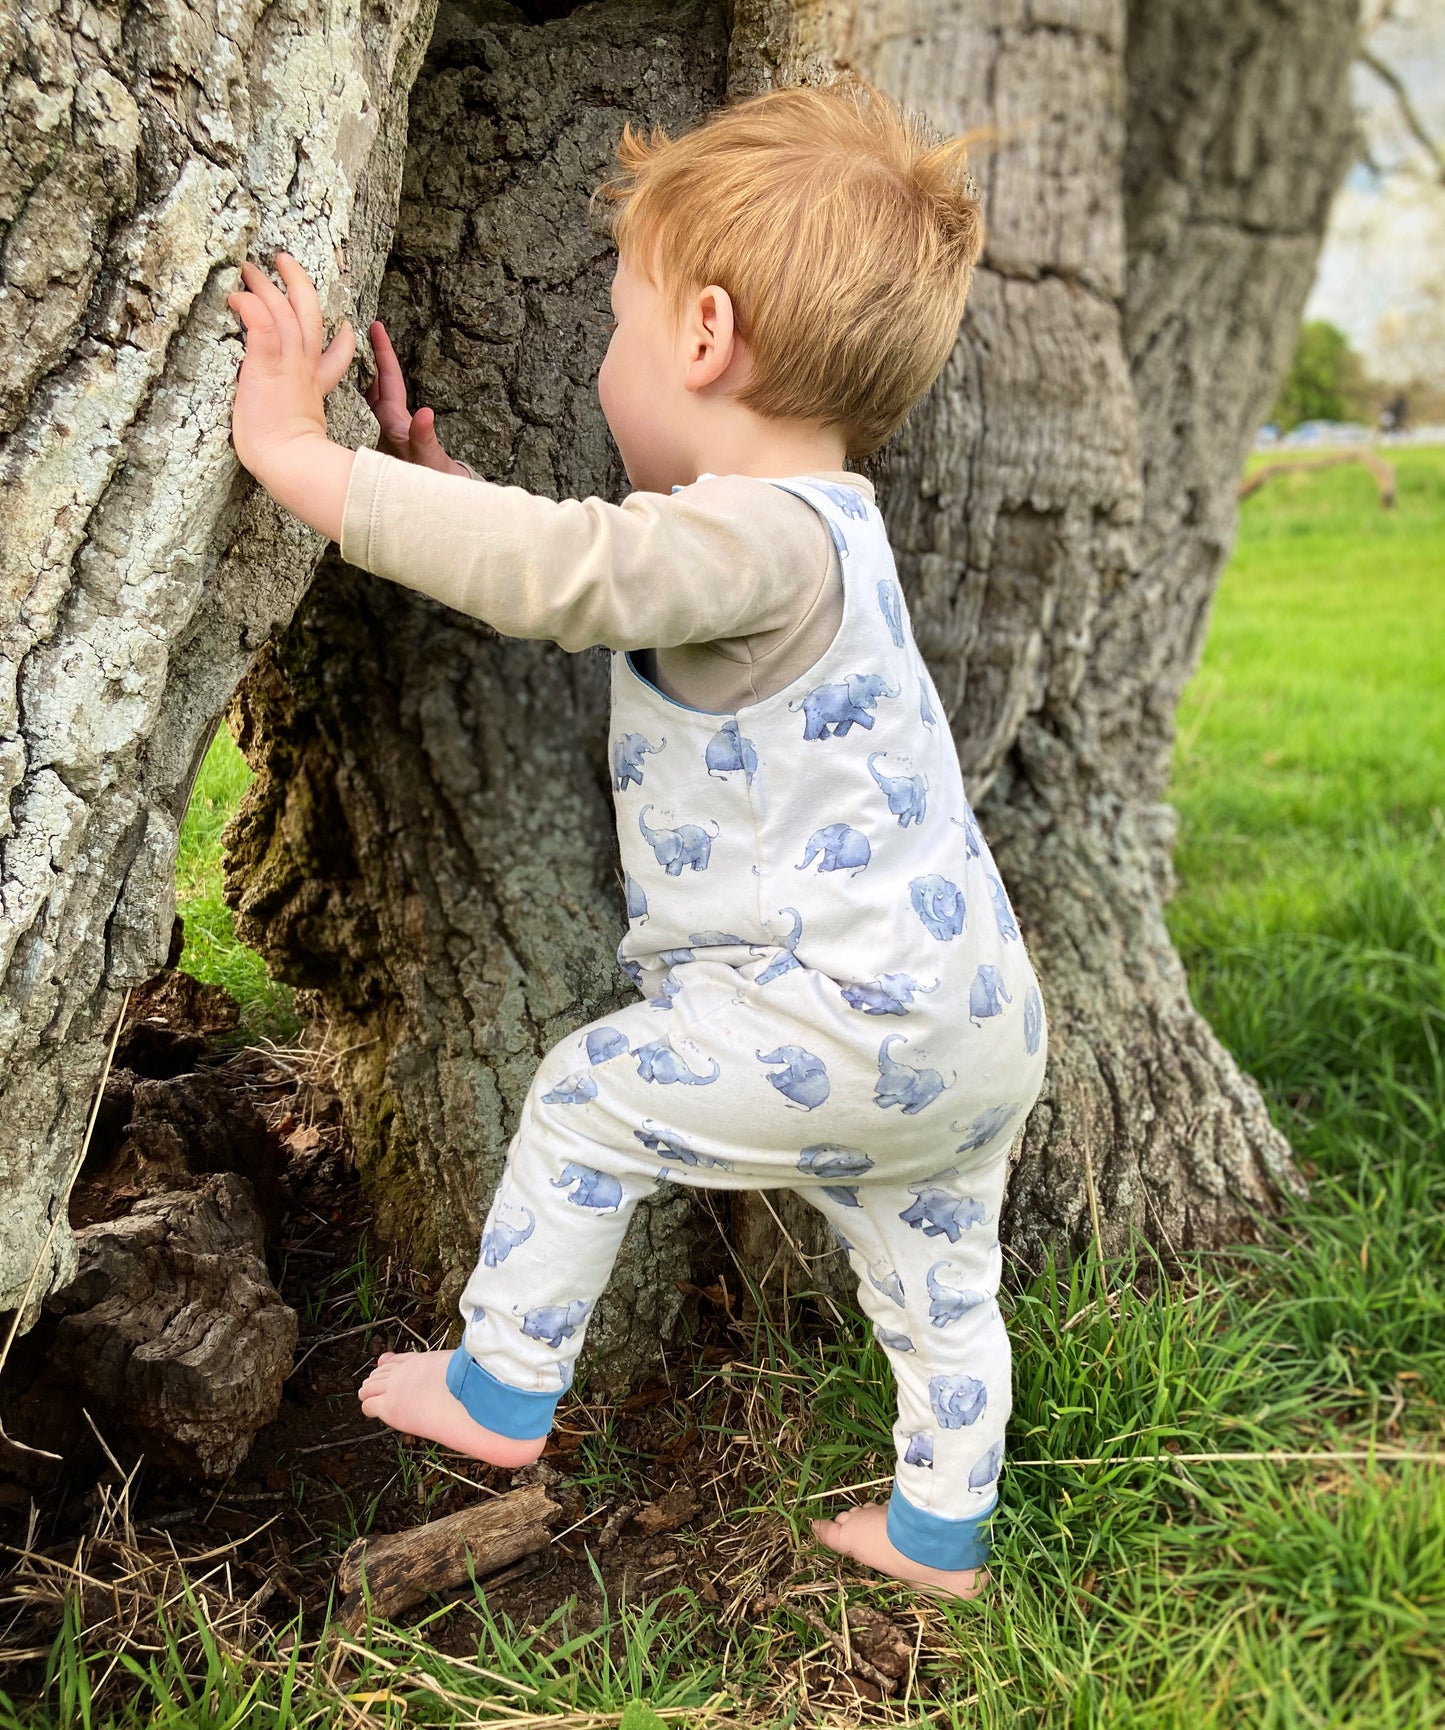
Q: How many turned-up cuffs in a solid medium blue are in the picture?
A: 2